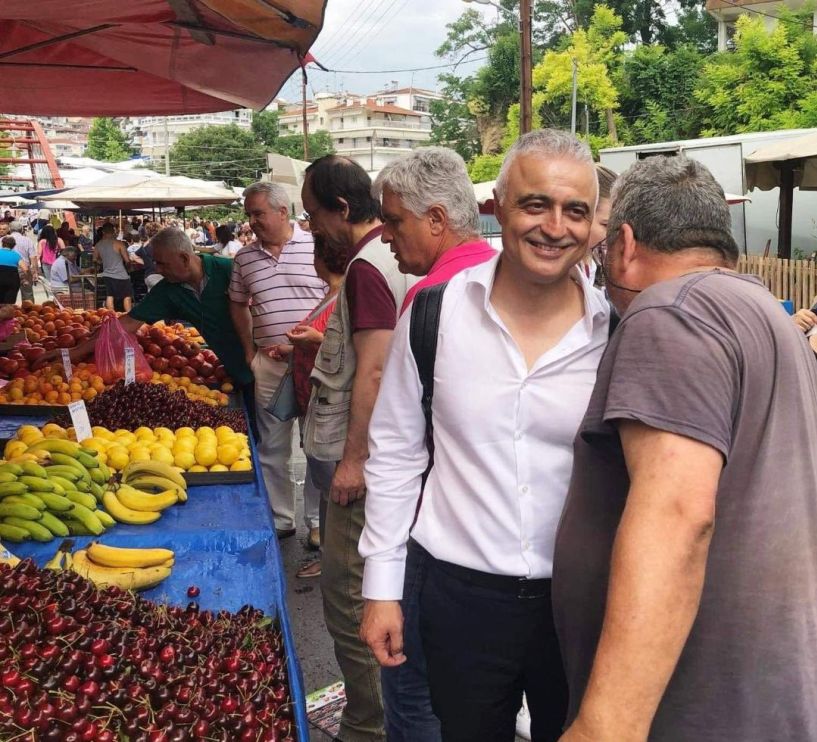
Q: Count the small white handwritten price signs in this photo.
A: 3